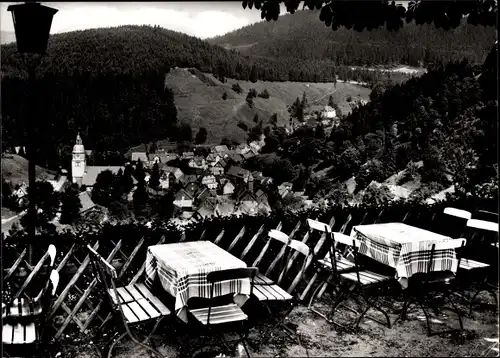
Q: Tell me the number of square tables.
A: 2